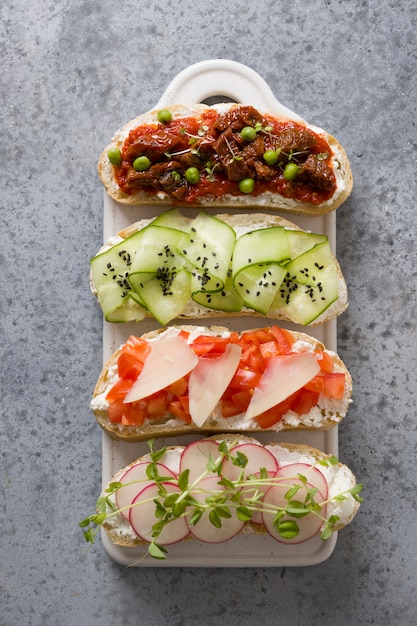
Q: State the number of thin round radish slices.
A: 8